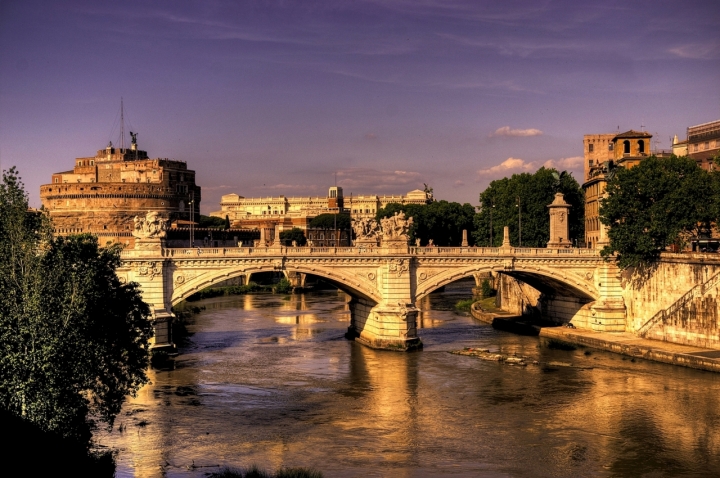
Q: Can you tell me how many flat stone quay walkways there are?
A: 1